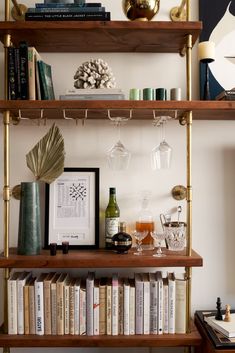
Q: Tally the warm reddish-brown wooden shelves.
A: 4